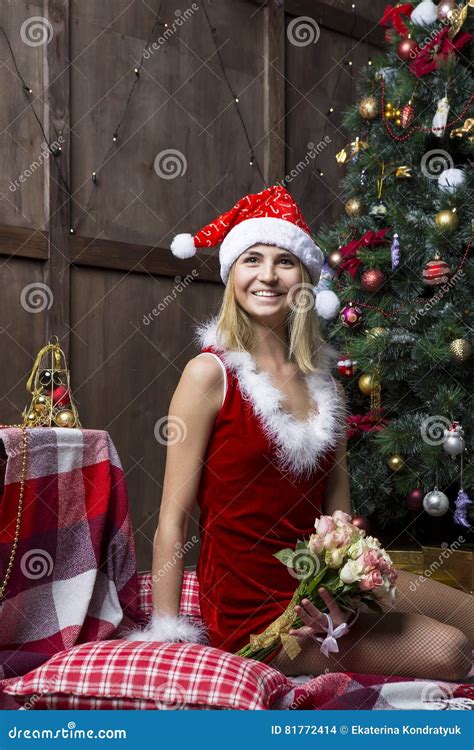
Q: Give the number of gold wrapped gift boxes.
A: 2